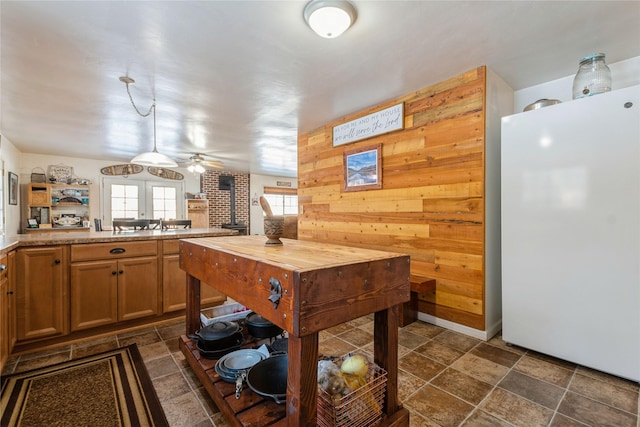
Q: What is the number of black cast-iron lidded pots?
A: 2